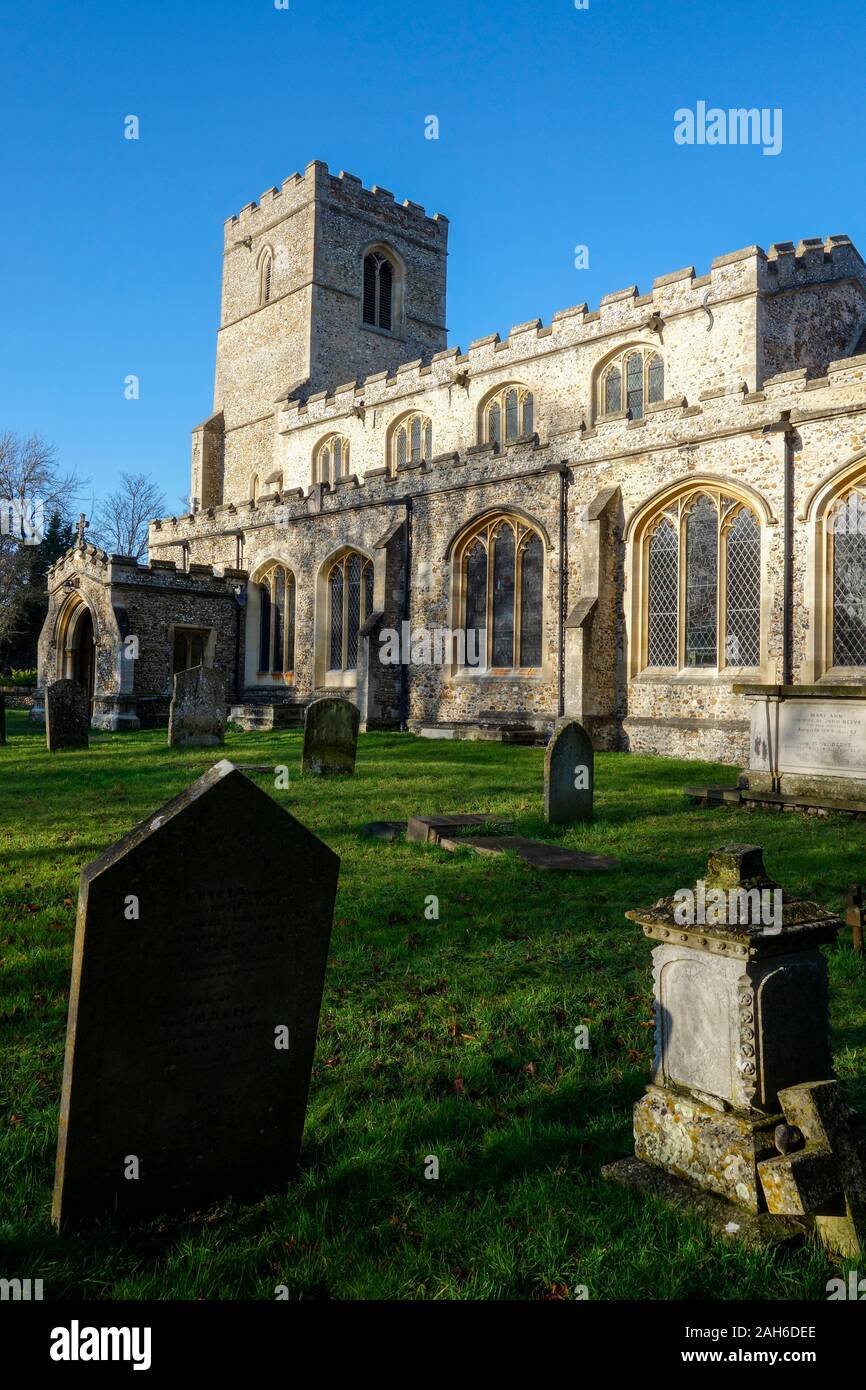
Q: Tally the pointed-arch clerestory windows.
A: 4